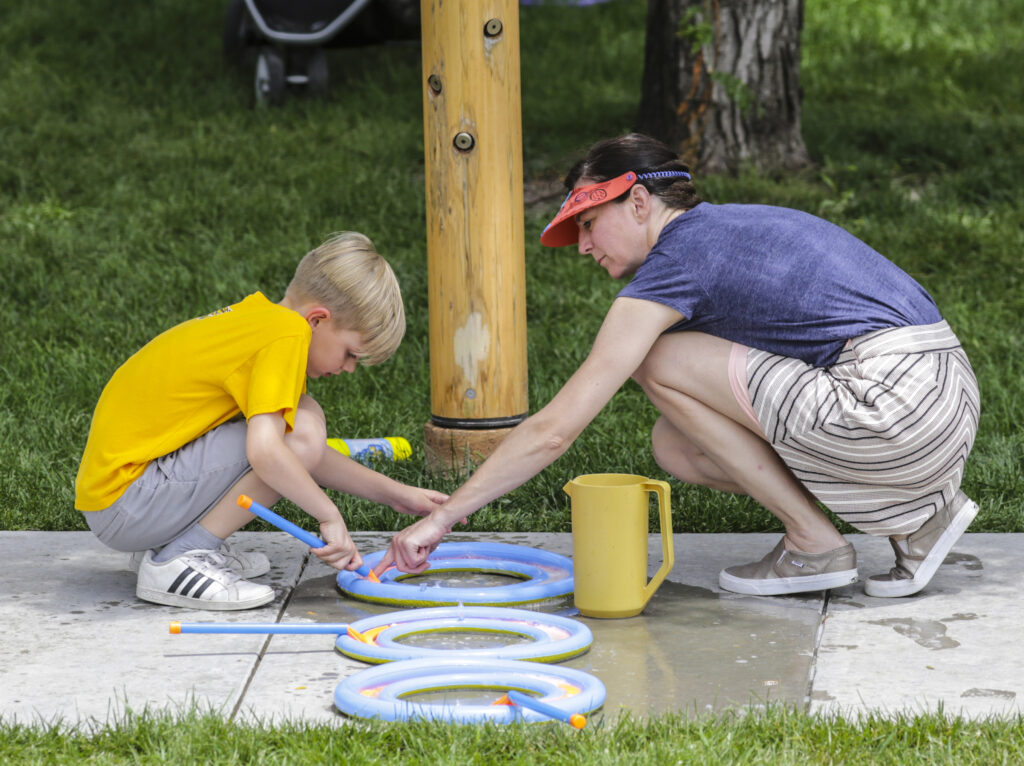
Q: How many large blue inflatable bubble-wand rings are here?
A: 3